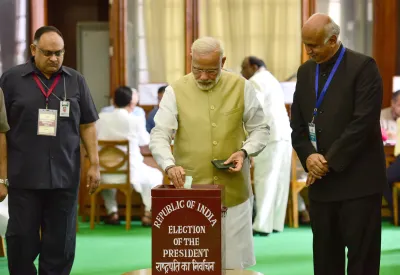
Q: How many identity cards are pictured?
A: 3